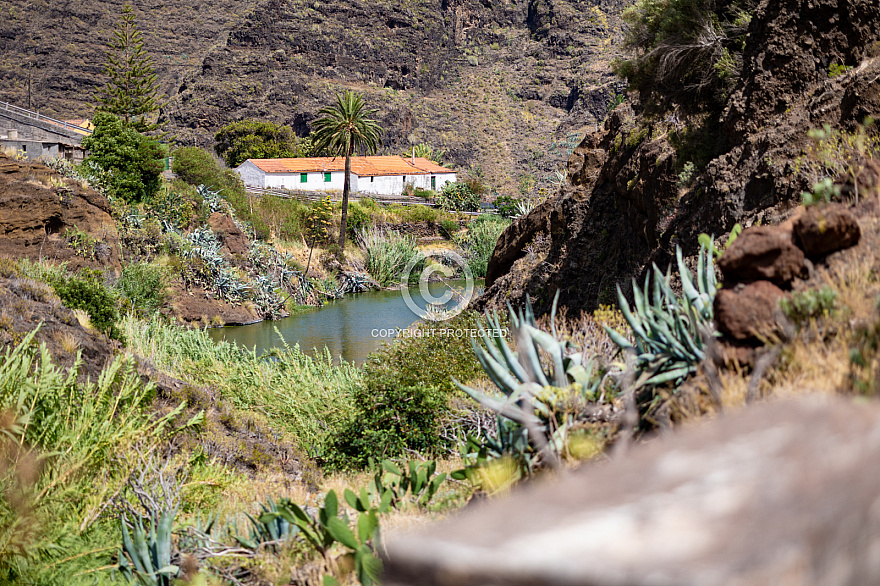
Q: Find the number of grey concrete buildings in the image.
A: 1